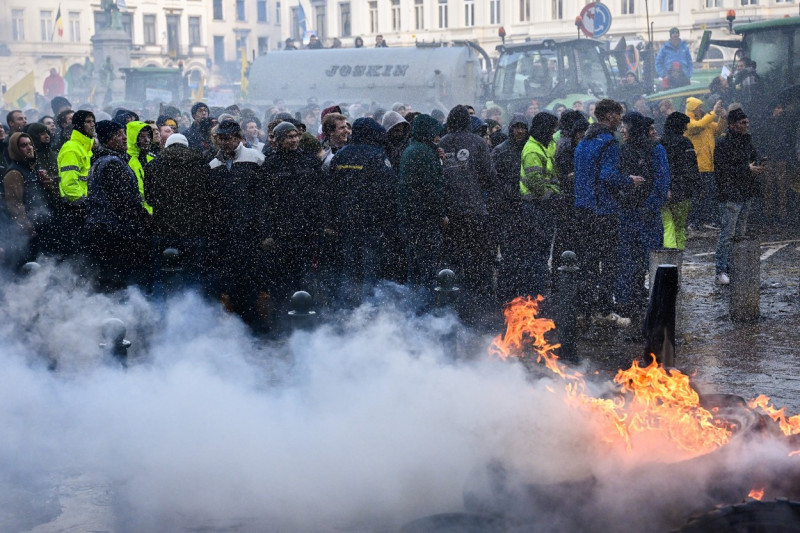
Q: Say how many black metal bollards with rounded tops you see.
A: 6